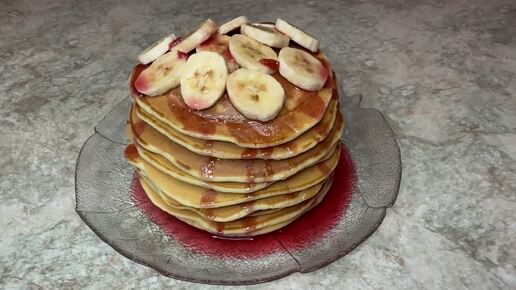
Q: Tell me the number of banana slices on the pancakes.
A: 11